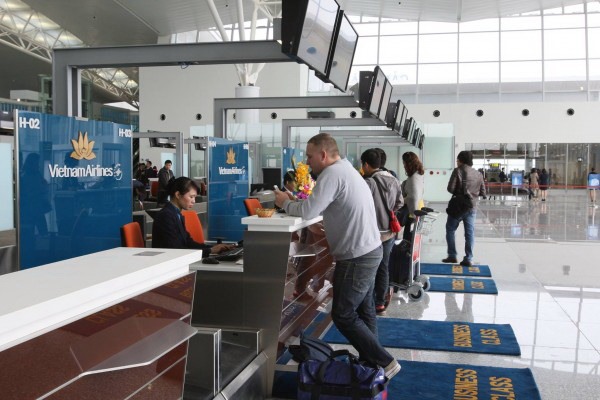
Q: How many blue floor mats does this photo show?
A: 4